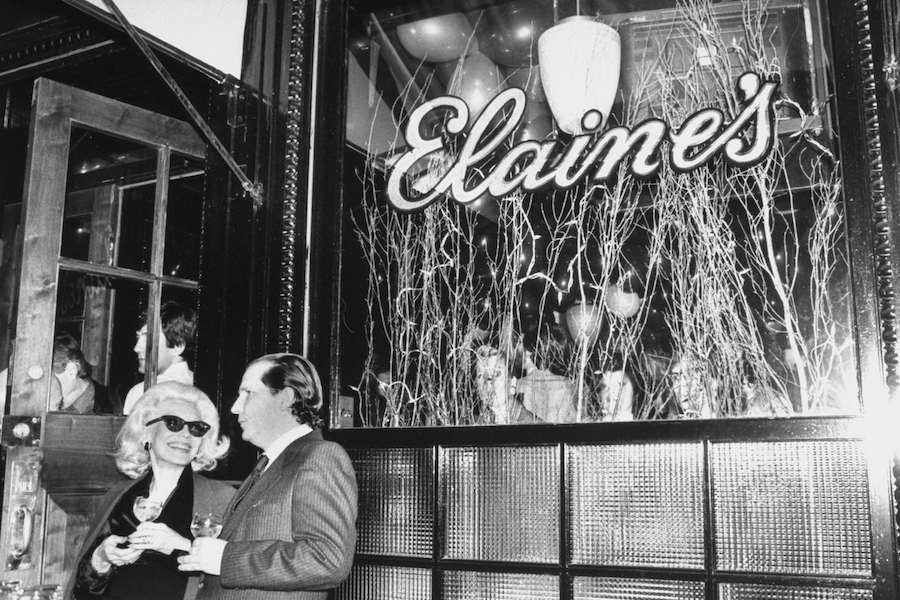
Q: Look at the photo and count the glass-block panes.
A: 8